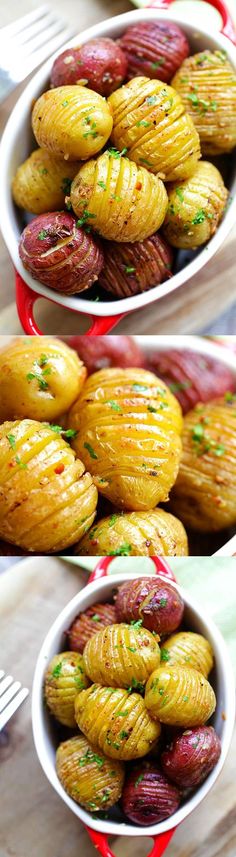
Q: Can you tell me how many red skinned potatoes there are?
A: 10